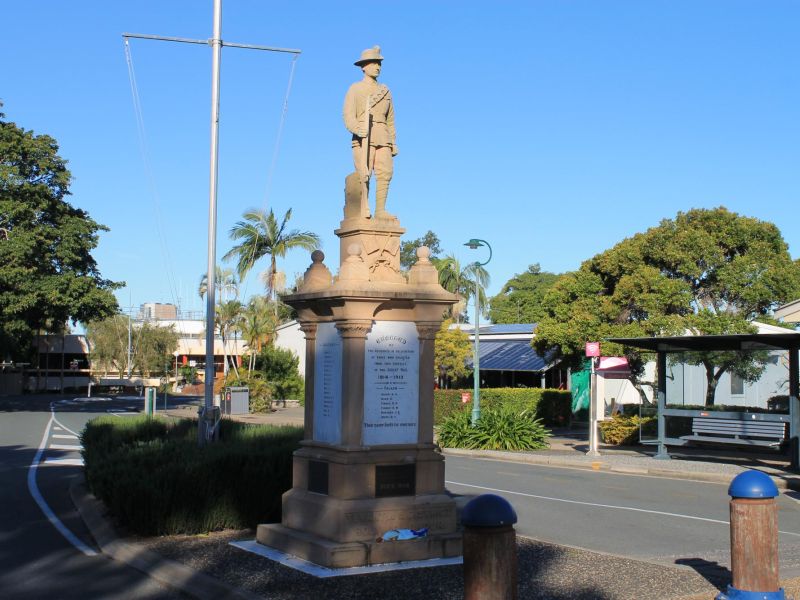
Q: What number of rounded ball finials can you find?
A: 3